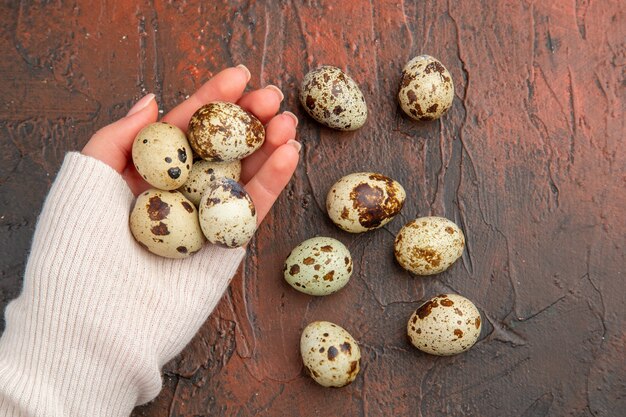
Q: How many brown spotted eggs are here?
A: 12